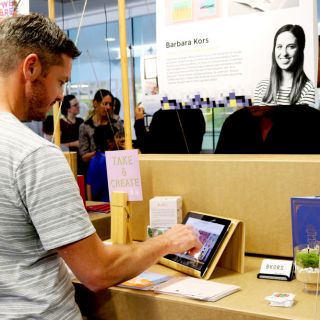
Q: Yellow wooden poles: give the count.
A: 2